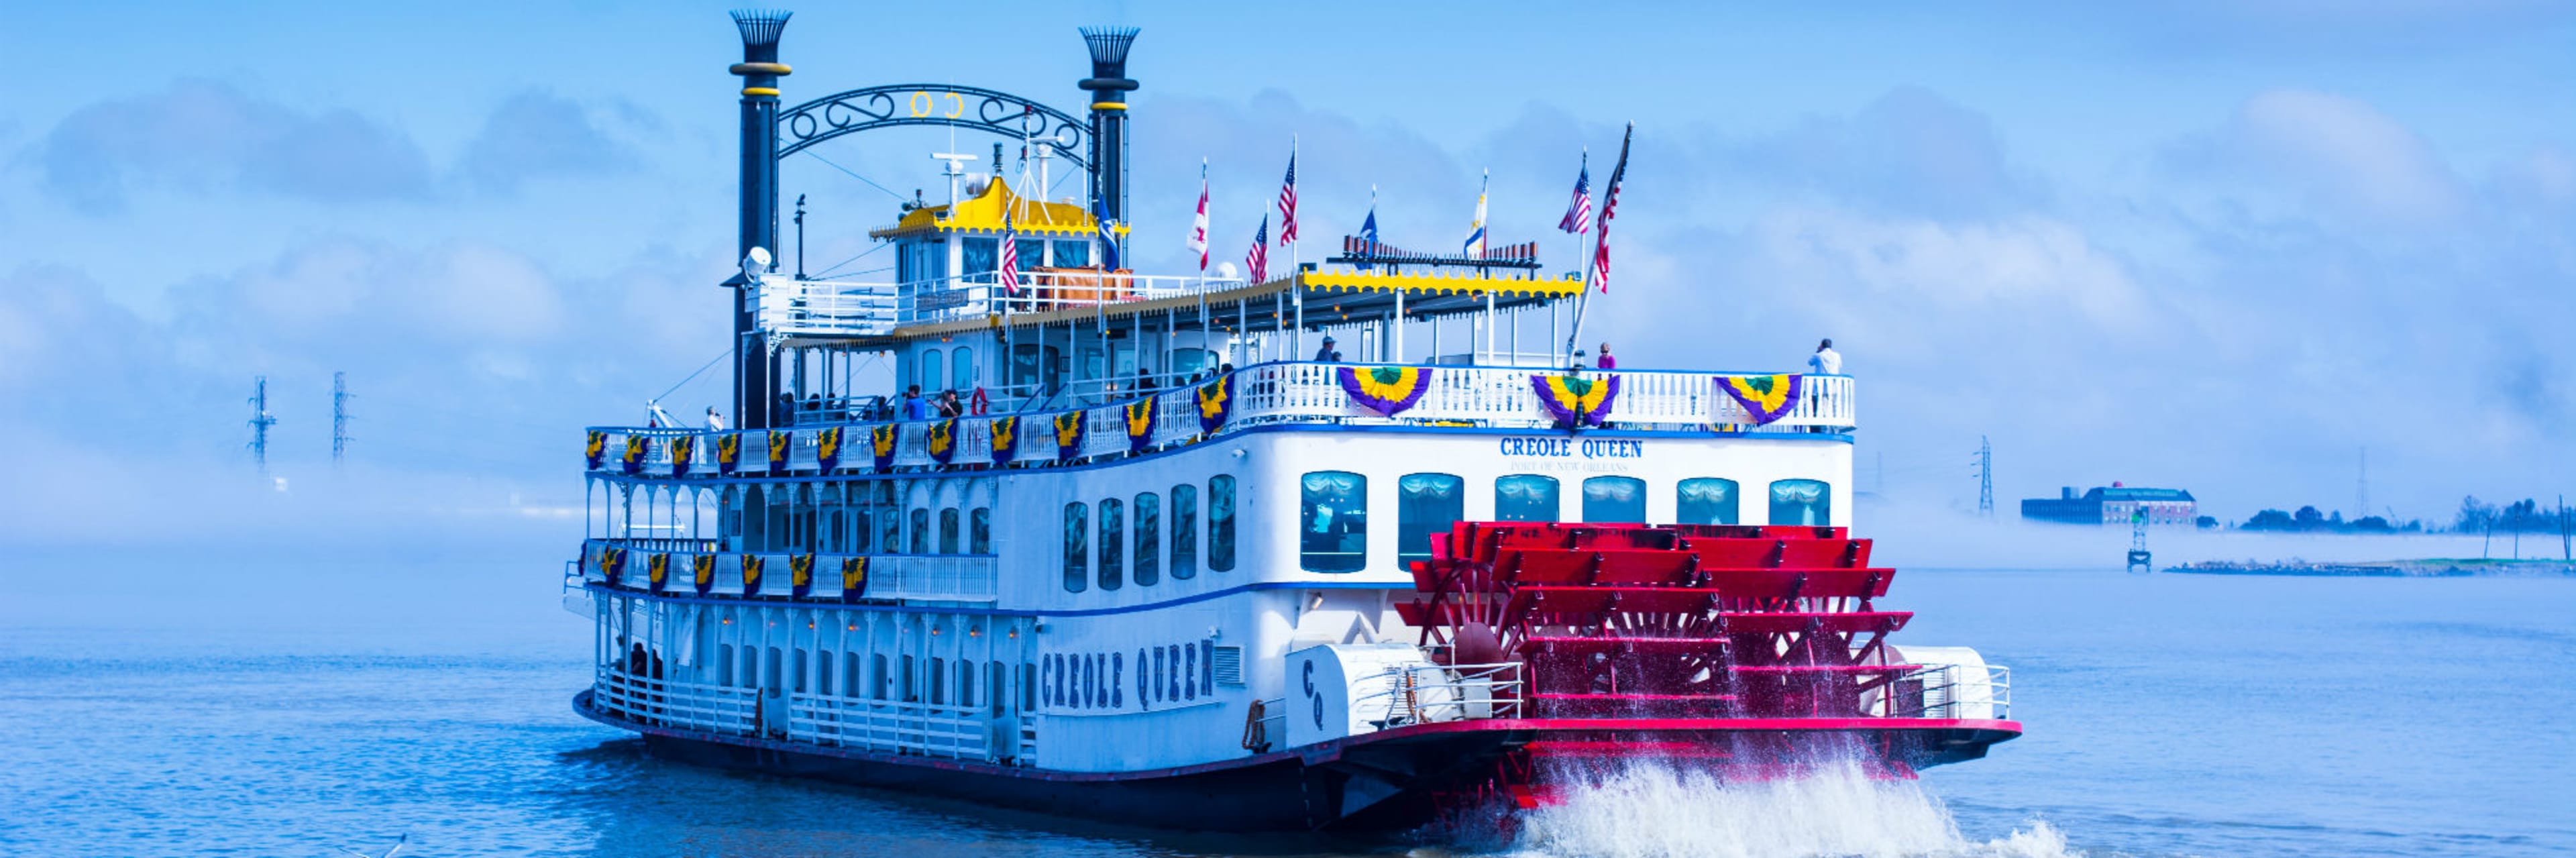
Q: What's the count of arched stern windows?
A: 6